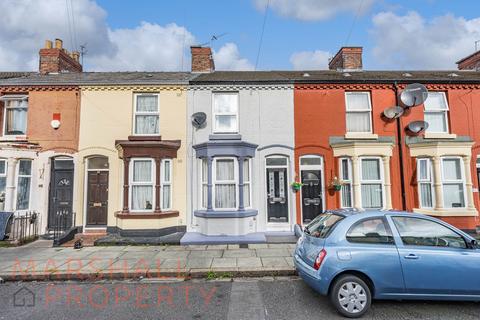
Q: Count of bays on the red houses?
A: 2